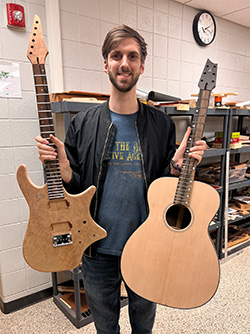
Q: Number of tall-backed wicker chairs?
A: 0